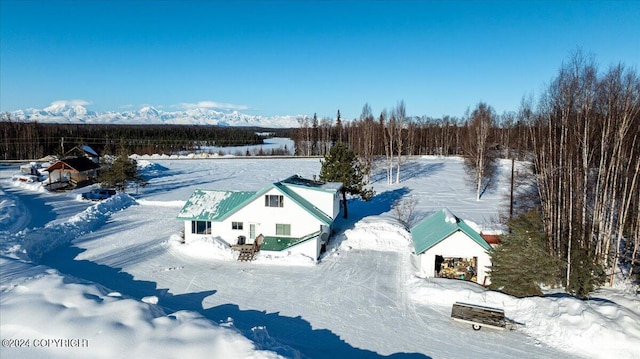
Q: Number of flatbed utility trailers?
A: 1